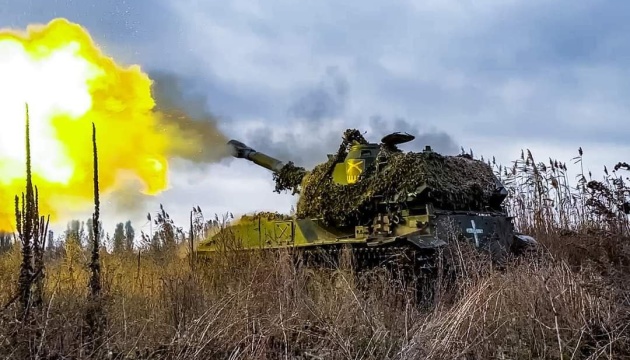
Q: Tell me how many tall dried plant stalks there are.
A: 2